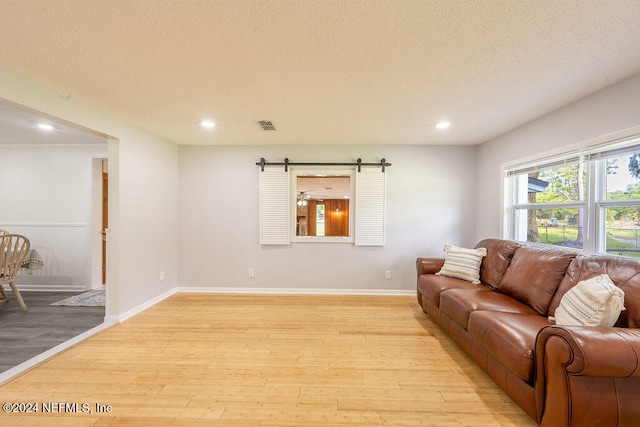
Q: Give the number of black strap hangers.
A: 4